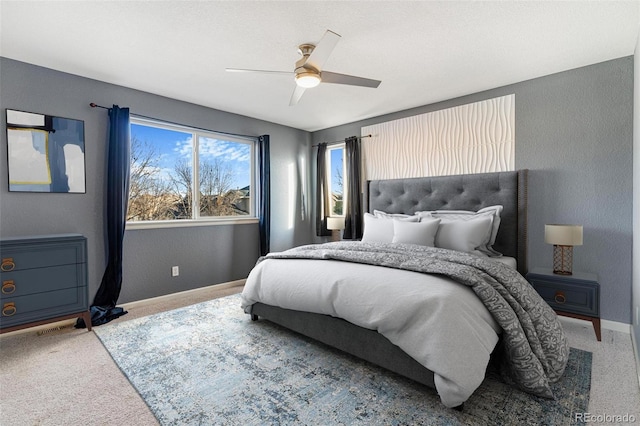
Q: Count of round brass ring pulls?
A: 4